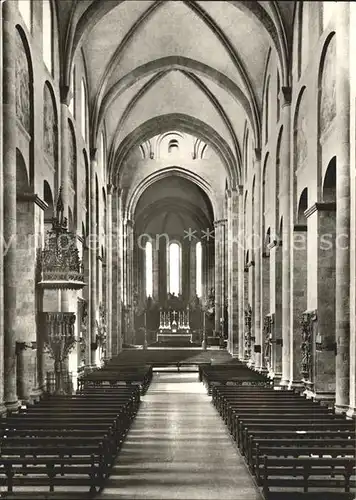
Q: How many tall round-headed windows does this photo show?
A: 3